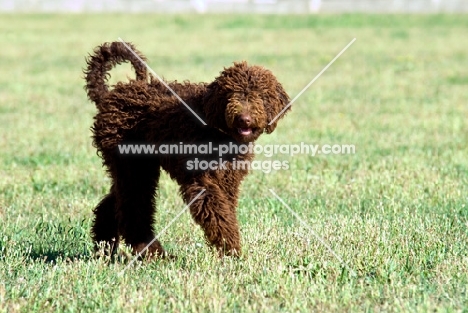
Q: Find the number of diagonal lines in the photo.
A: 4